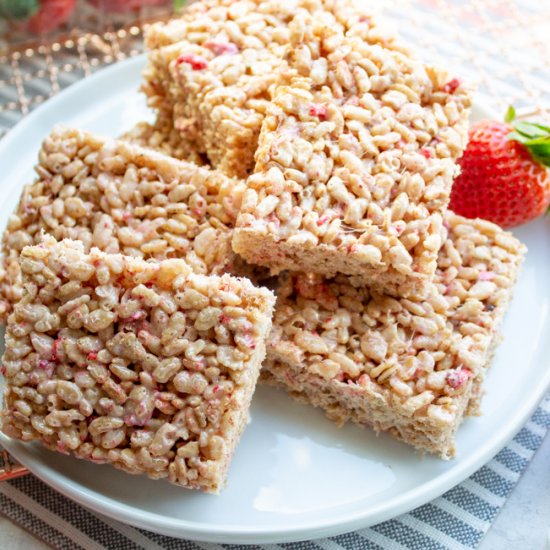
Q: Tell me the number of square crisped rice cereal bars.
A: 5